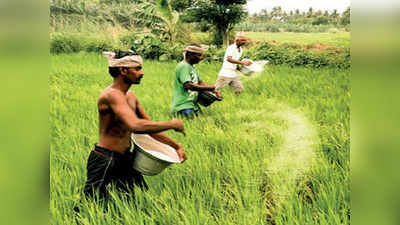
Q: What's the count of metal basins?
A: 3